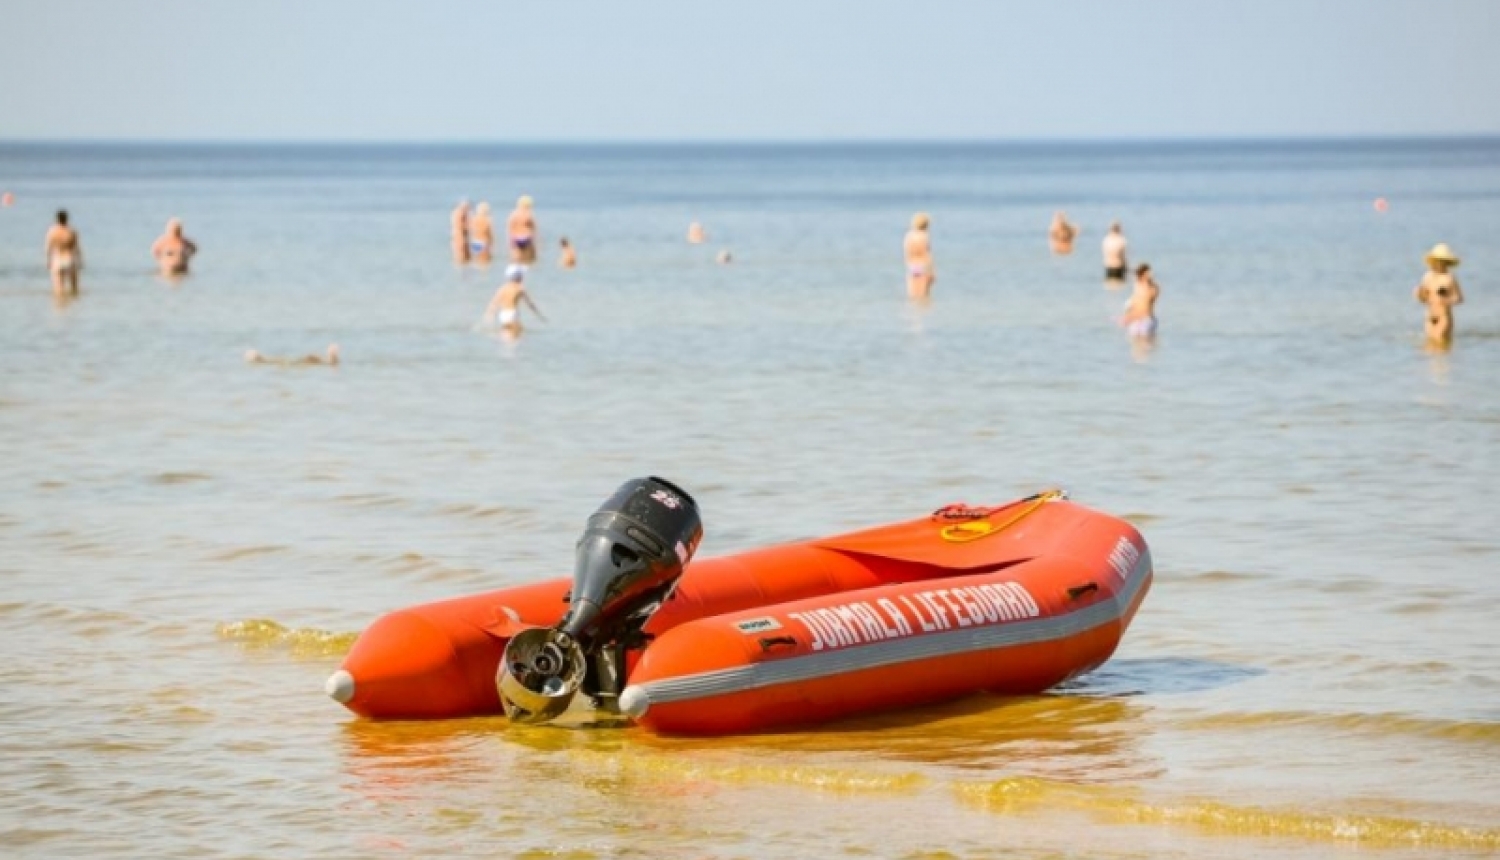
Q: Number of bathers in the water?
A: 15